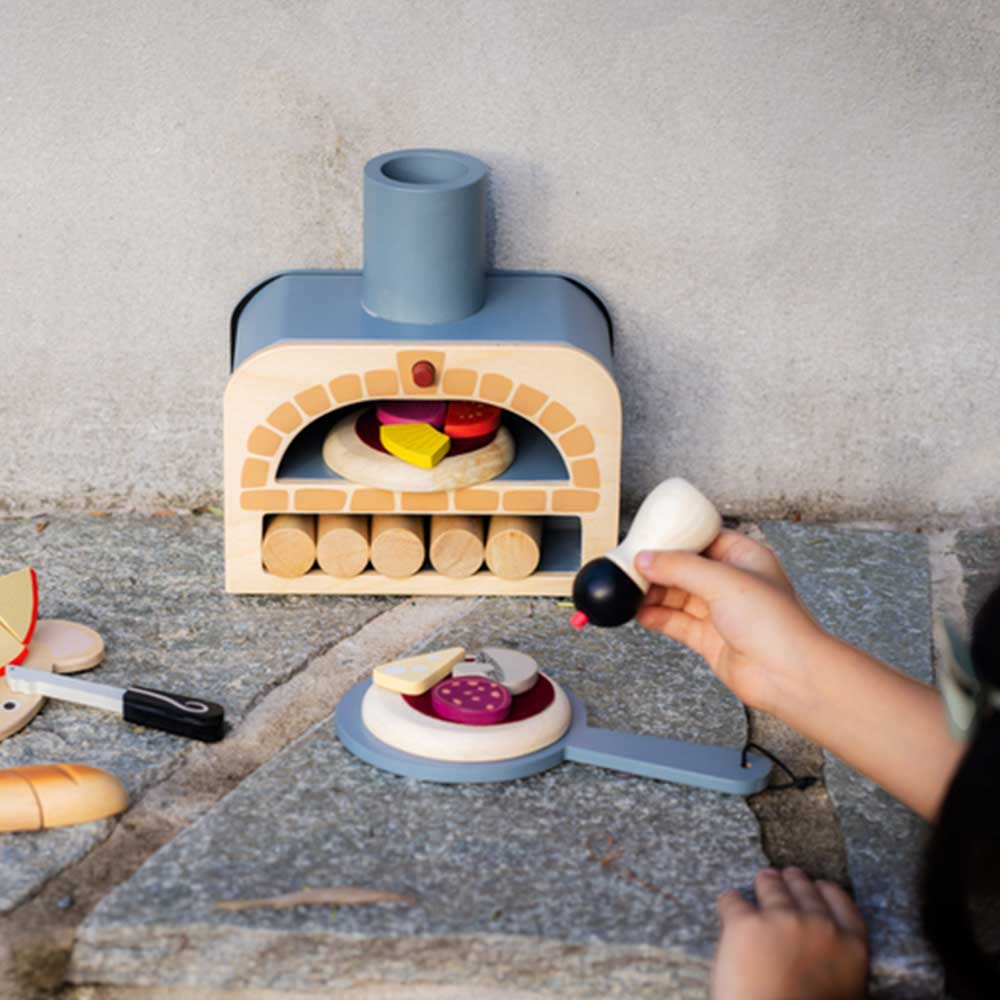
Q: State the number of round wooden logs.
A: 5